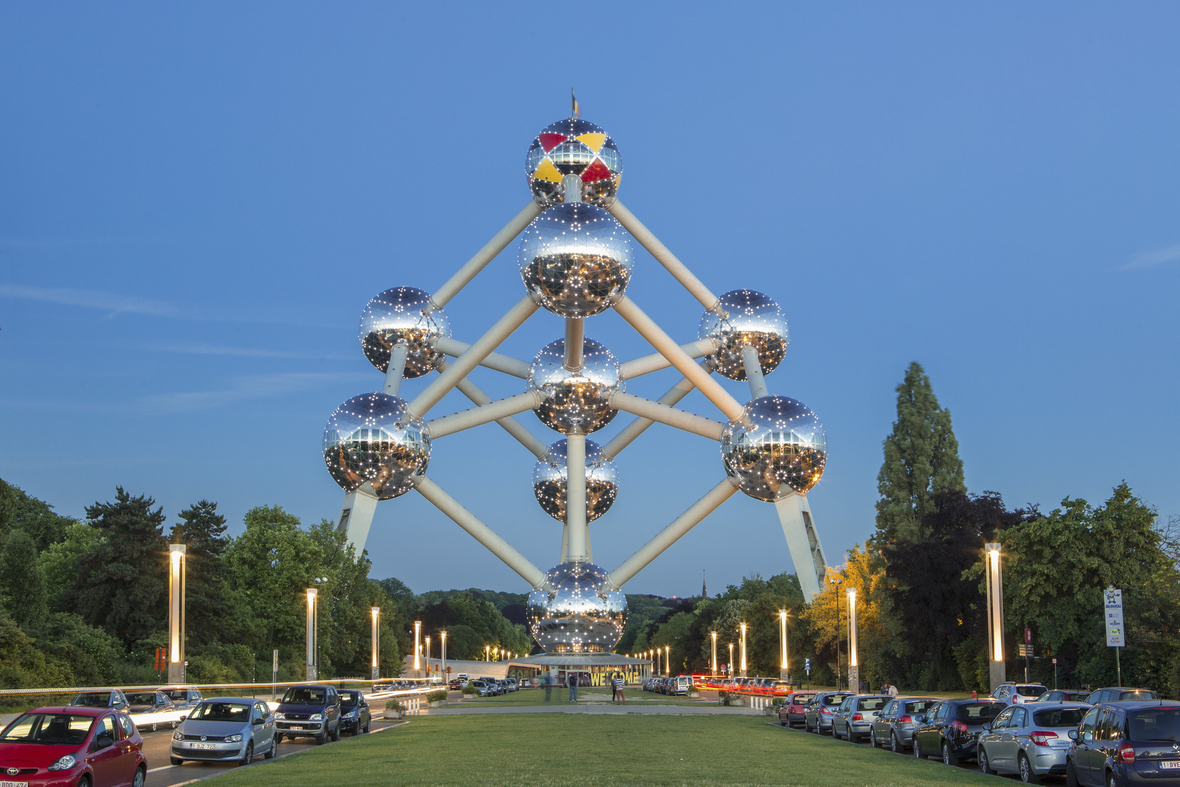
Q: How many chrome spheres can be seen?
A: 9